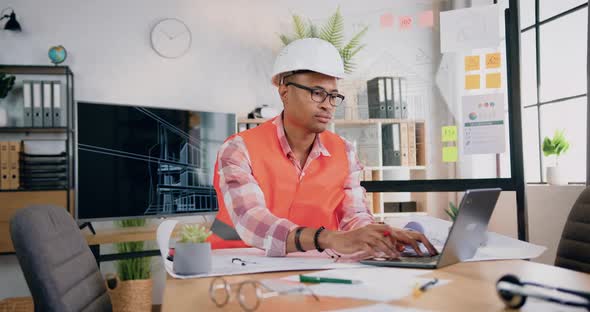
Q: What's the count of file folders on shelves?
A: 13